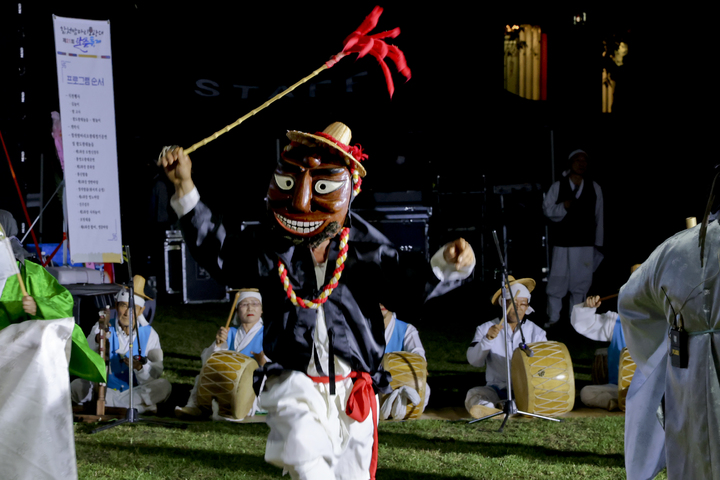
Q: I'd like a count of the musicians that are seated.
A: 5